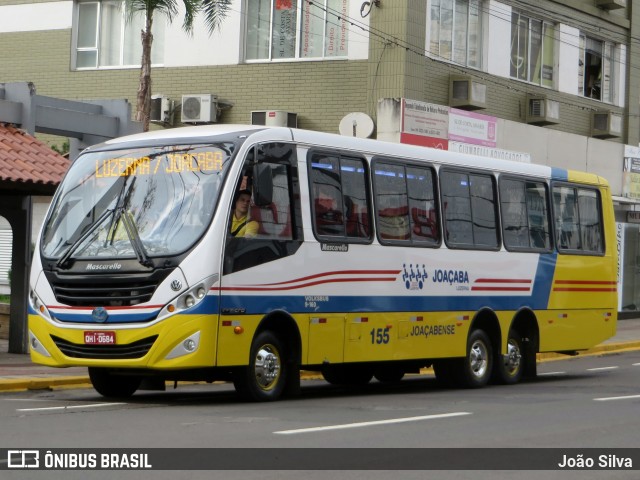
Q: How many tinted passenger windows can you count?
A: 5